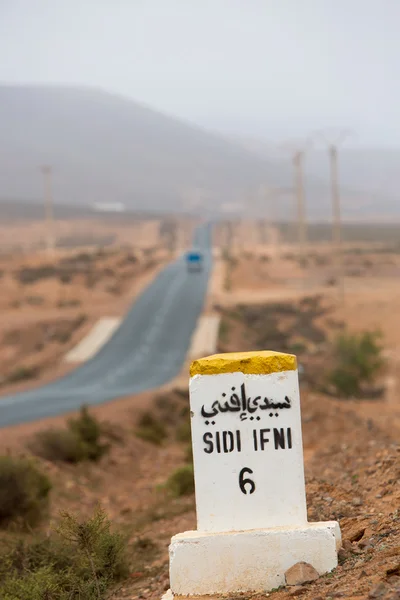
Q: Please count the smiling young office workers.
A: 0